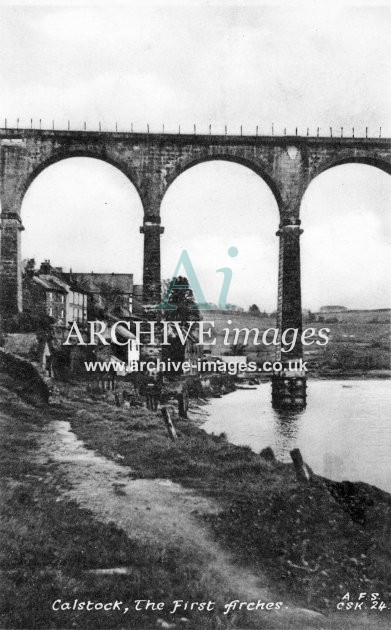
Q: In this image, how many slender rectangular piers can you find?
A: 3